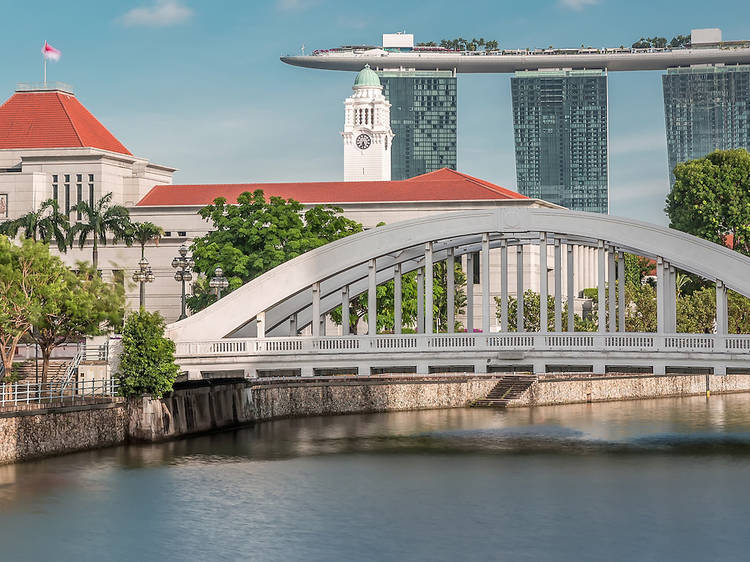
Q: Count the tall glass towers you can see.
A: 3